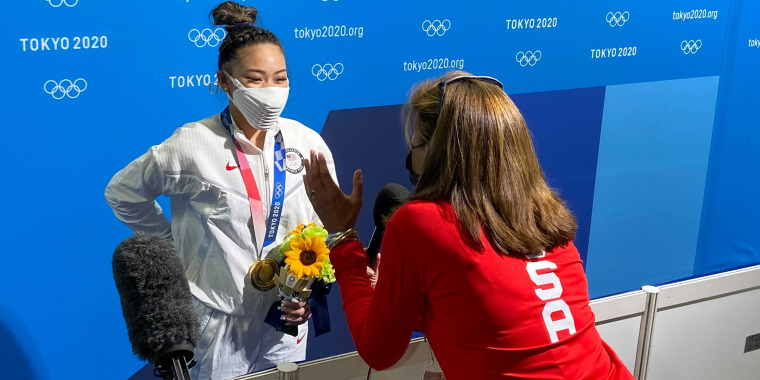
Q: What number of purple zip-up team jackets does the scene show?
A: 0